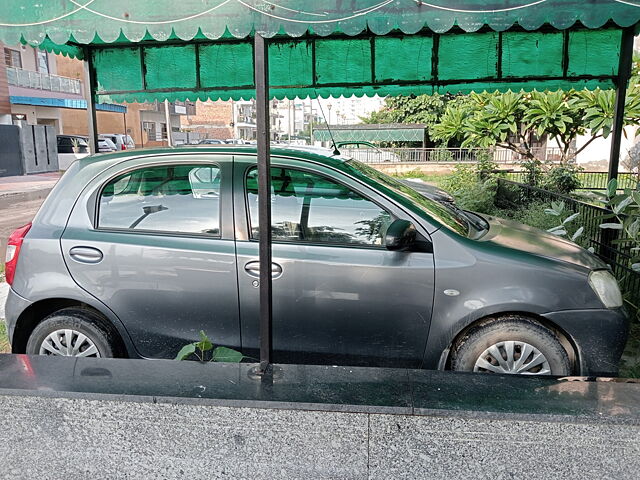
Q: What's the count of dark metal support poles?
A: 3